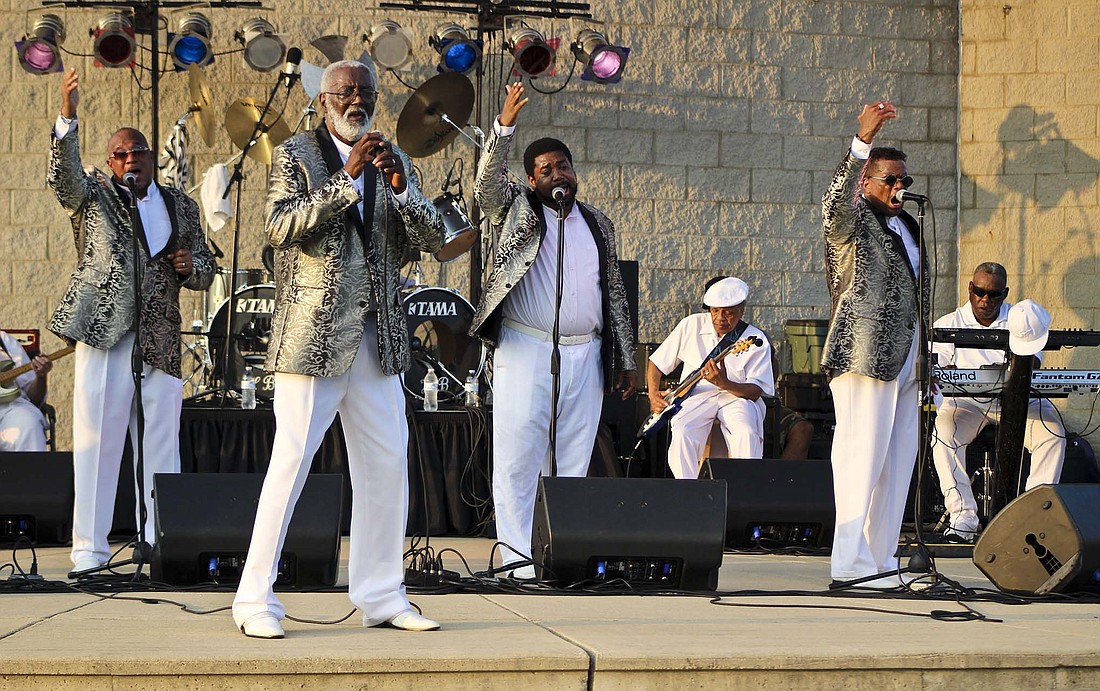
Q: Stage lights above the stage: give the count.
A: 8